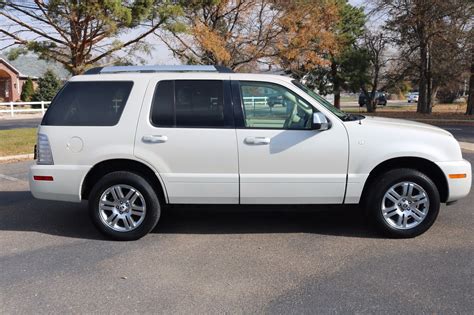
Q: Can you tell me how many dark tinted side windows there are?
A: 2